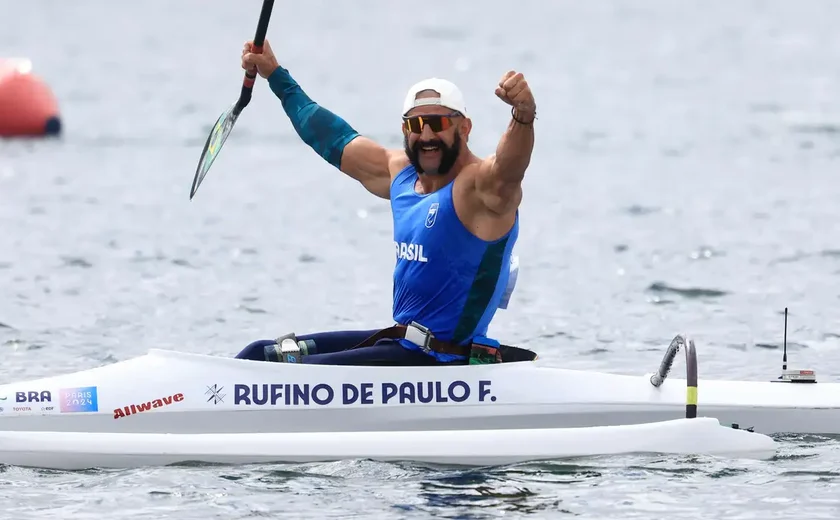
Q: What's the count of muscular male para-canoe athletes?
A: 1